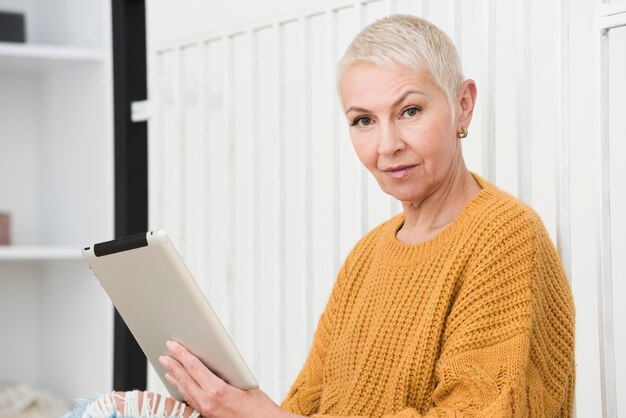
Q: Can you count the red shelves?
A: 0